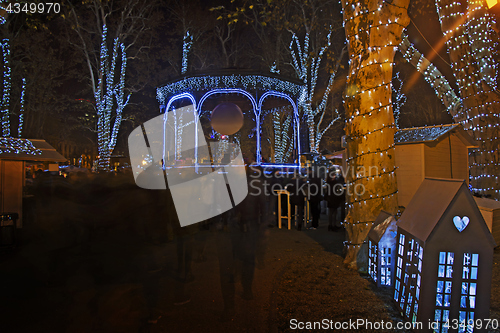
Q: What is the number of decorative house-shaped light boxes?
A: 2